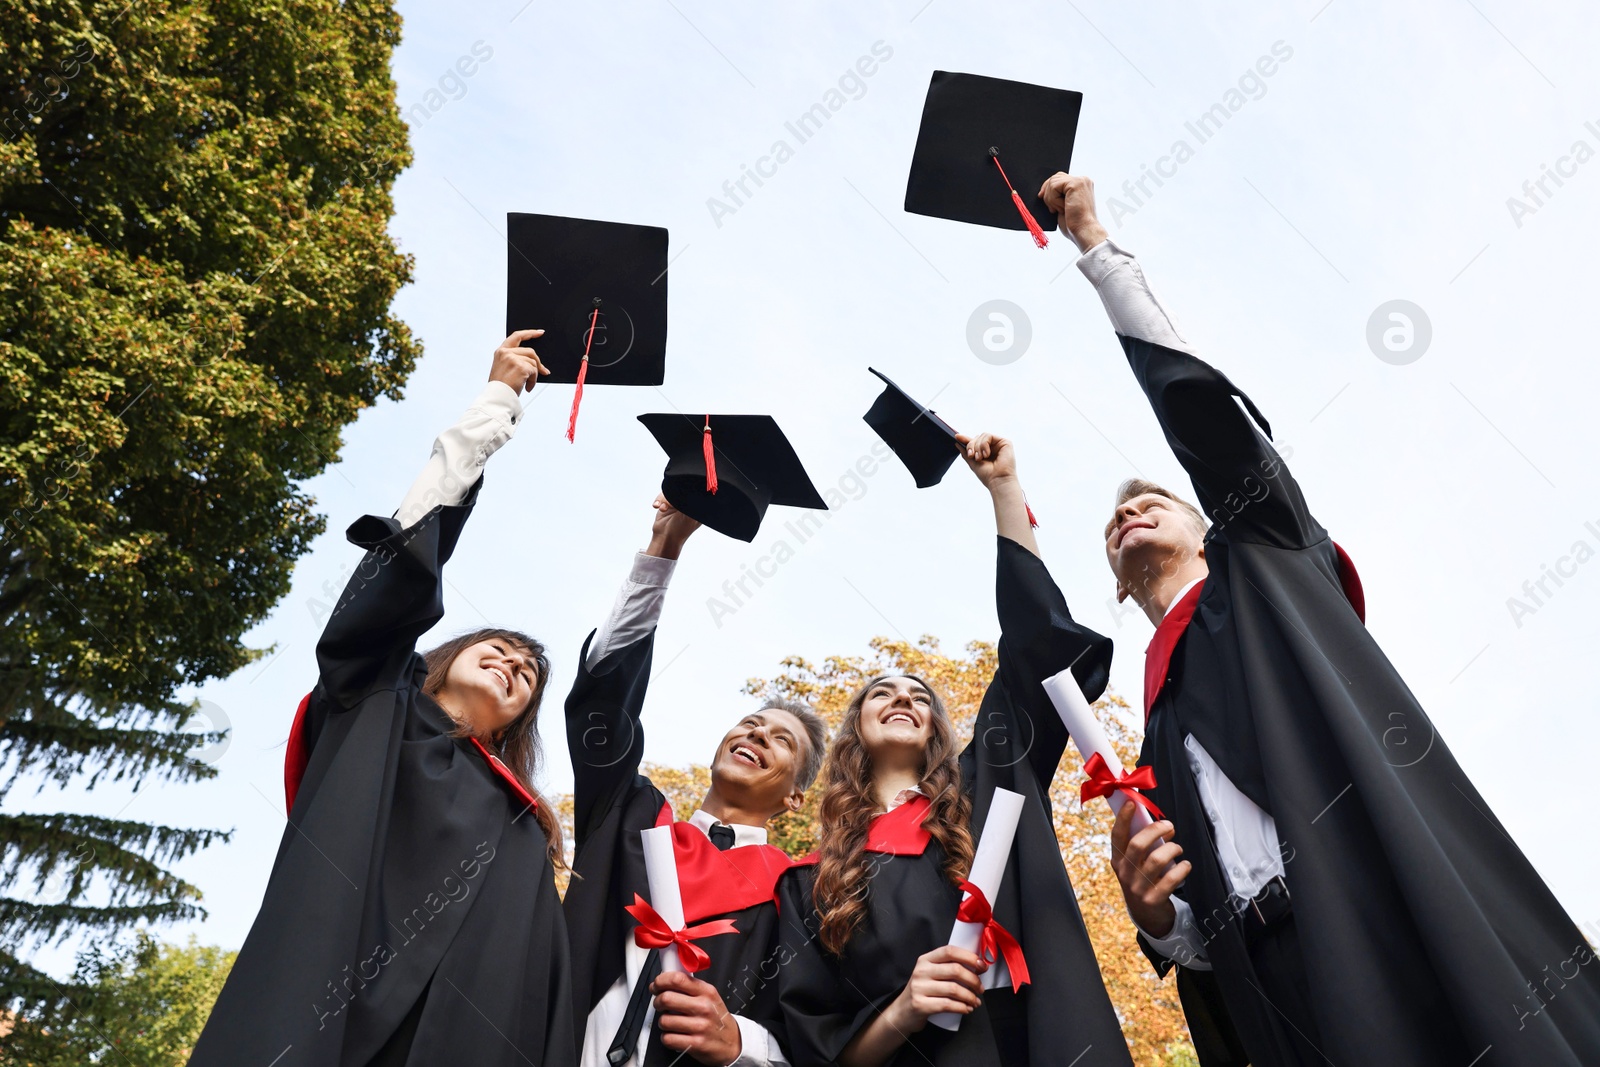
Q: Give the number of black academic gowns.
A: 4